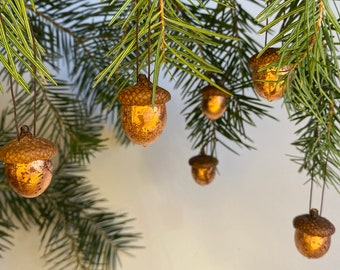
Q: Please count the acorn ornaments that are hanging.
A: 6